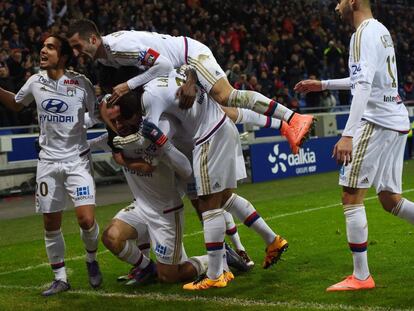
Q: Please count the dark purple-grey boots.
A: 2